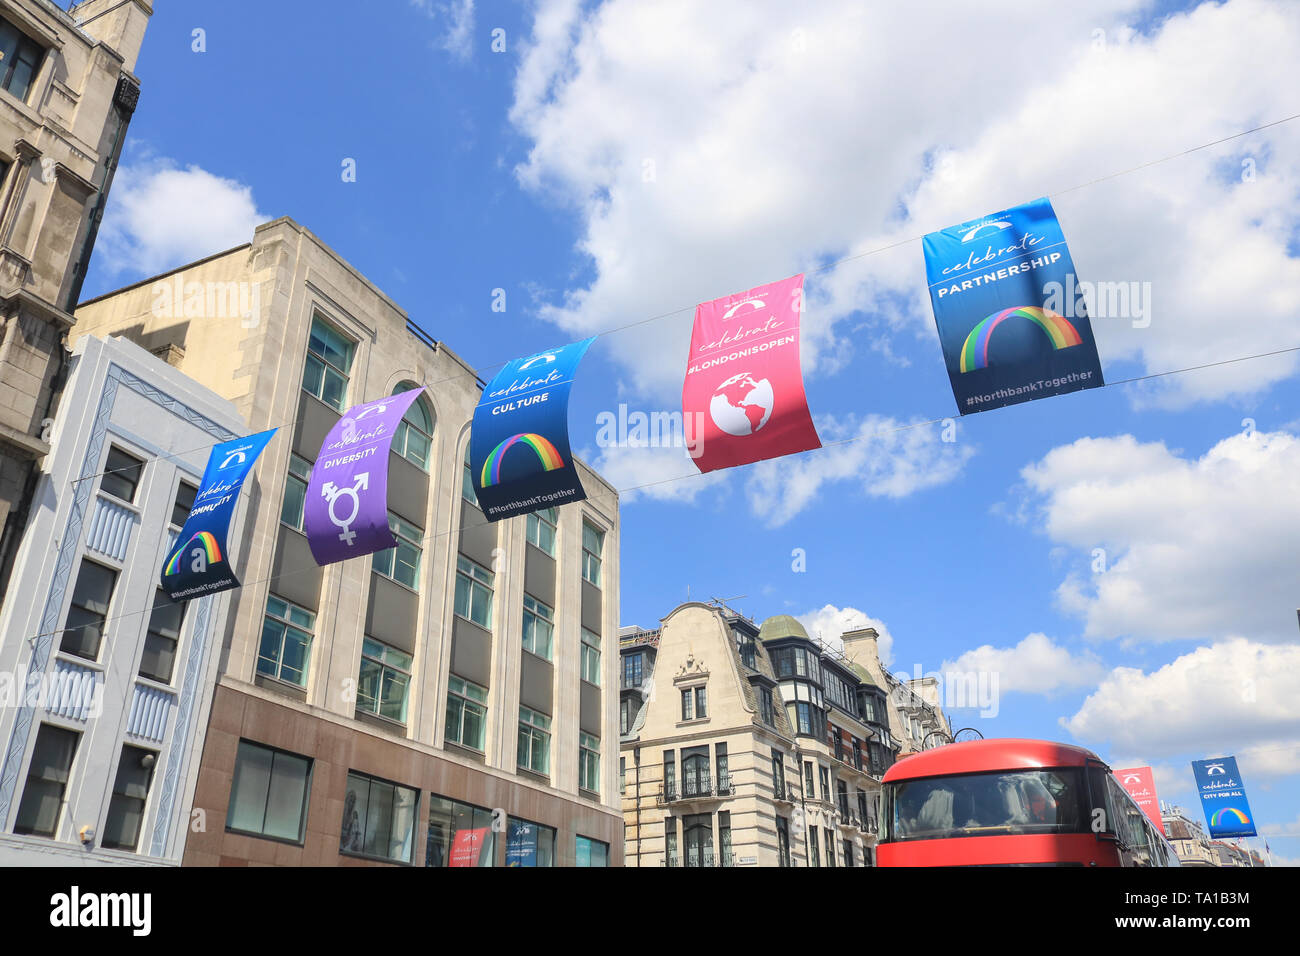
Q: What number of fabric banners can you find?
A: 7